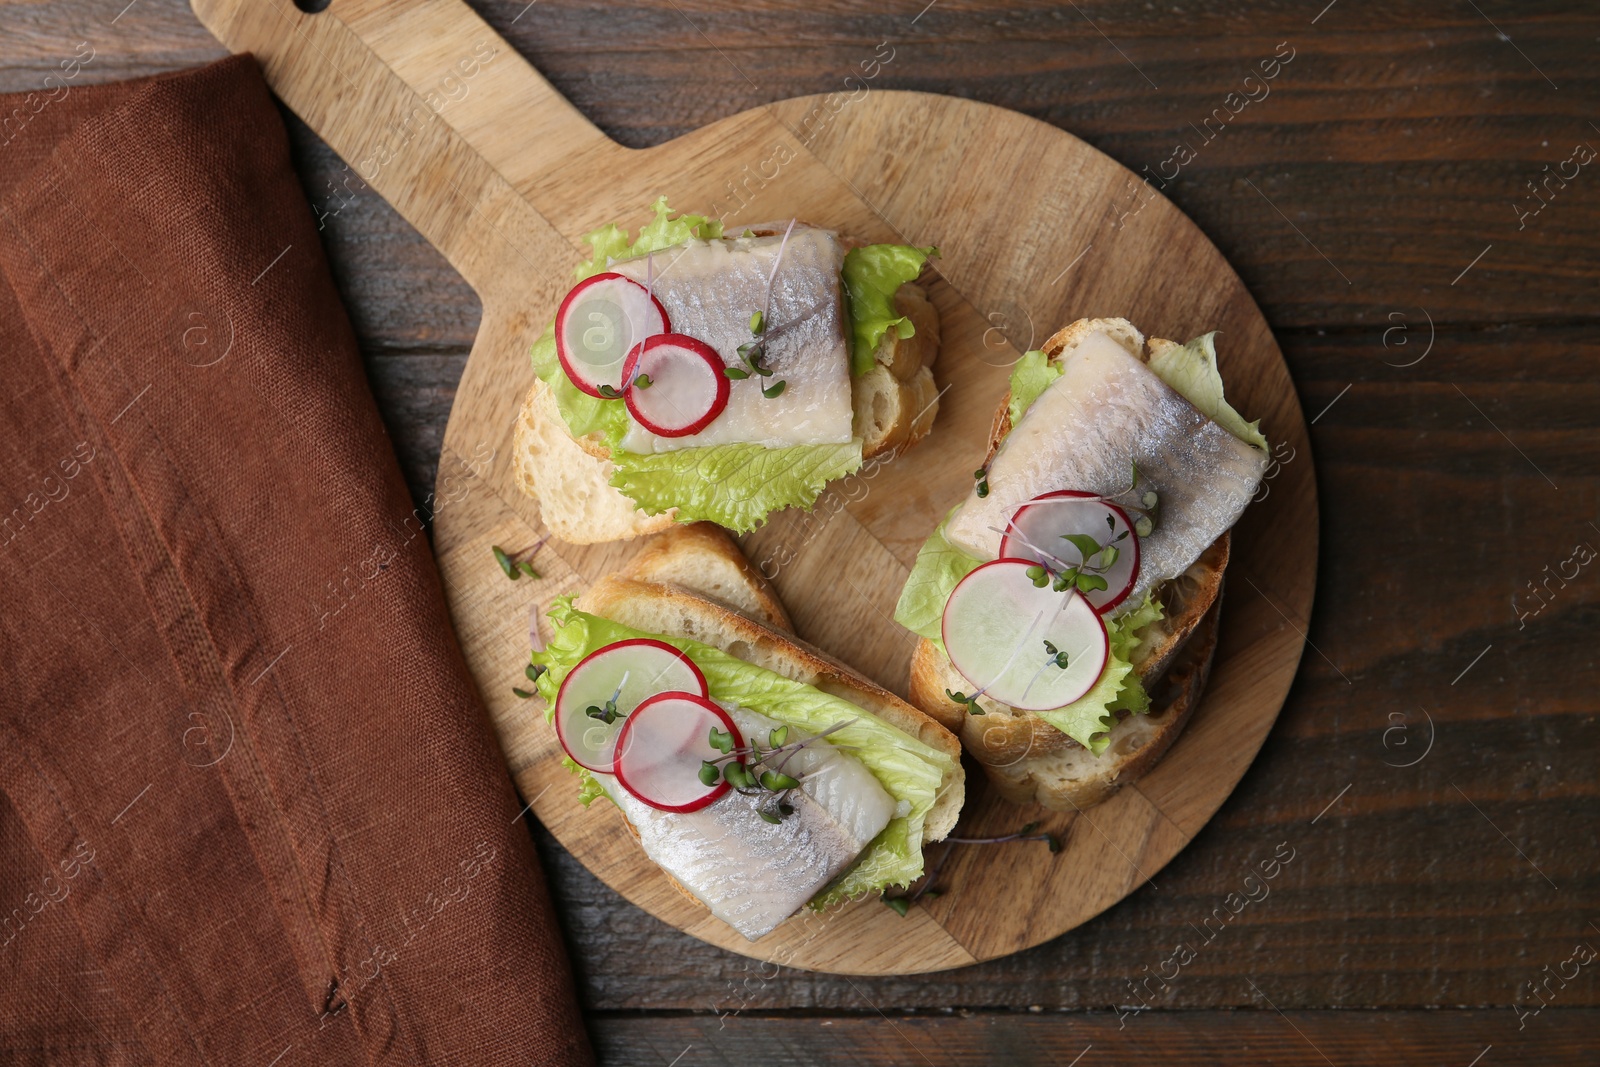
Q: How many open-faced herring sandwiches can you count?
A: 3